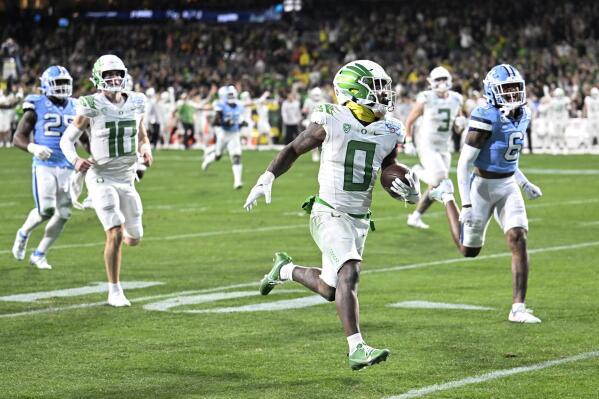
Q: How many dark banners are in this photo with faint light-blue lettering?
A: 1